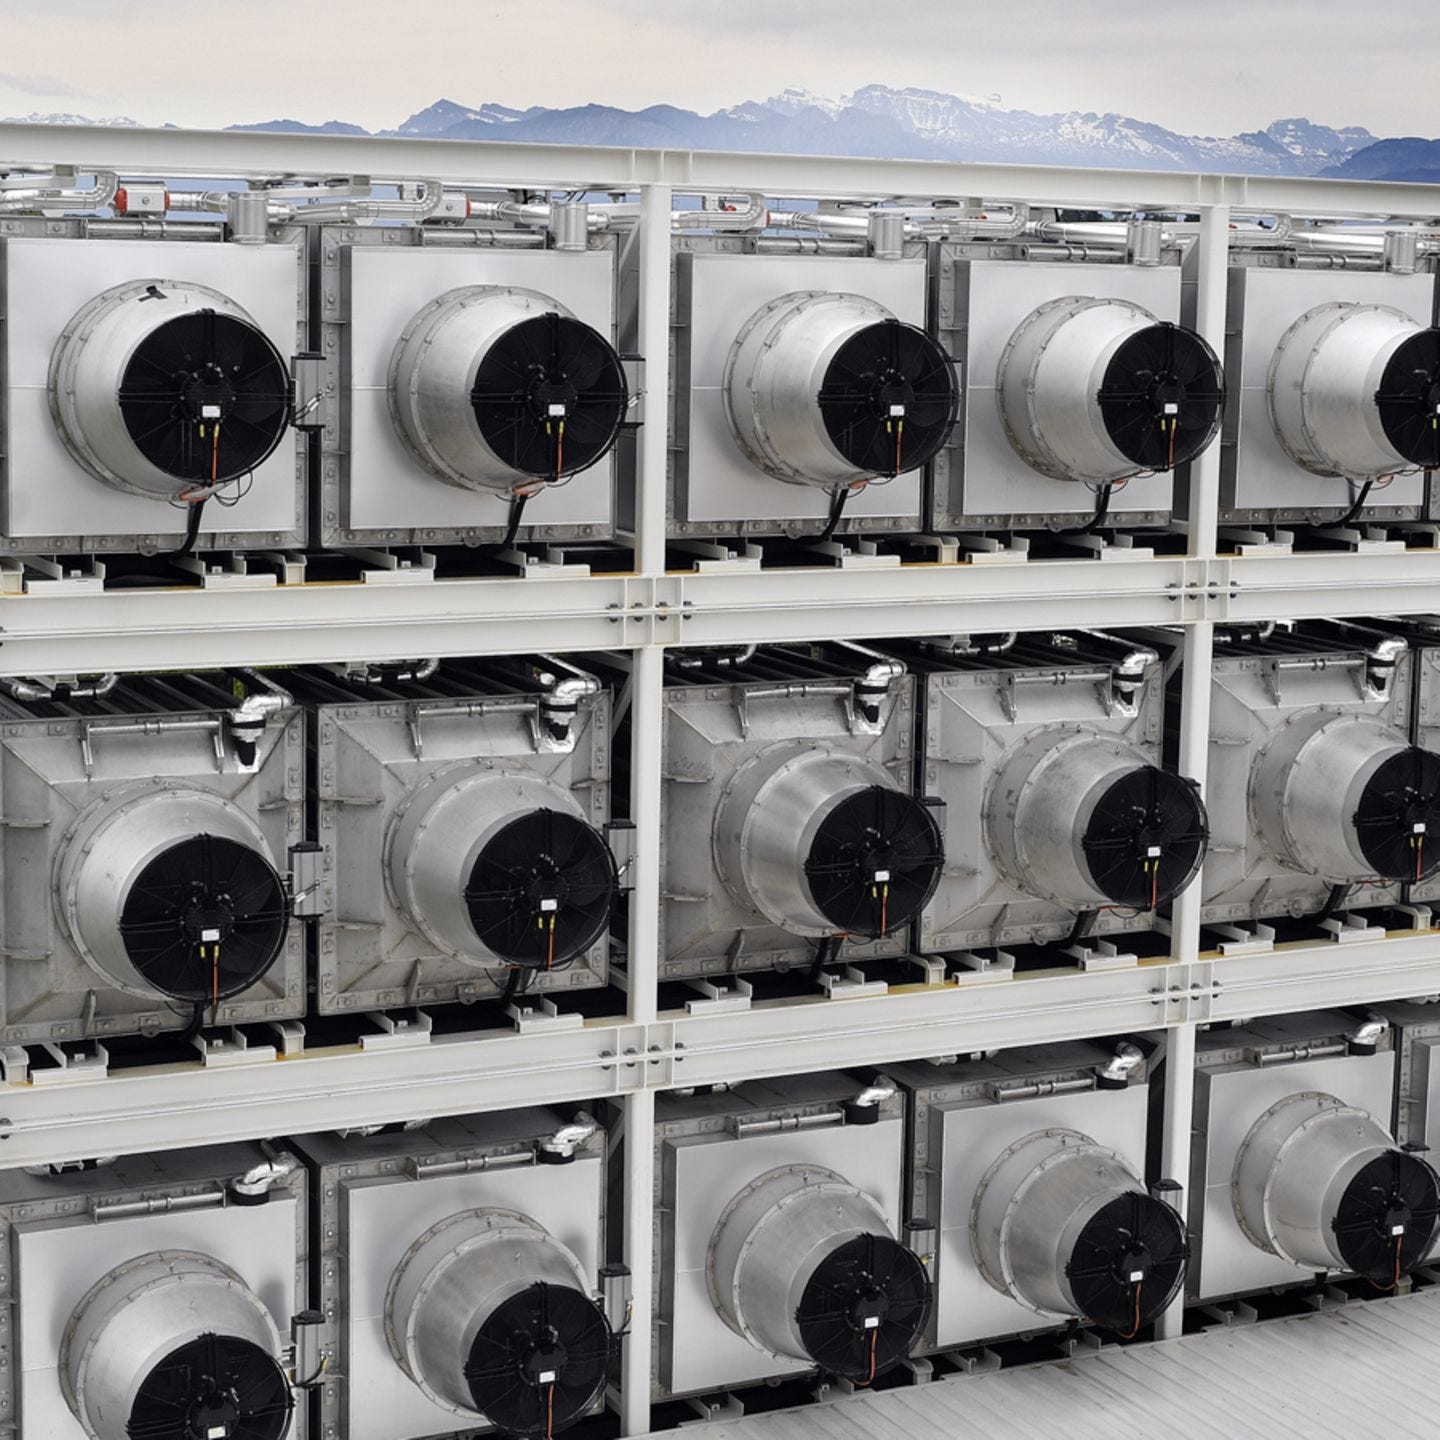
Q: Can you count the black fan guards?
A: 15